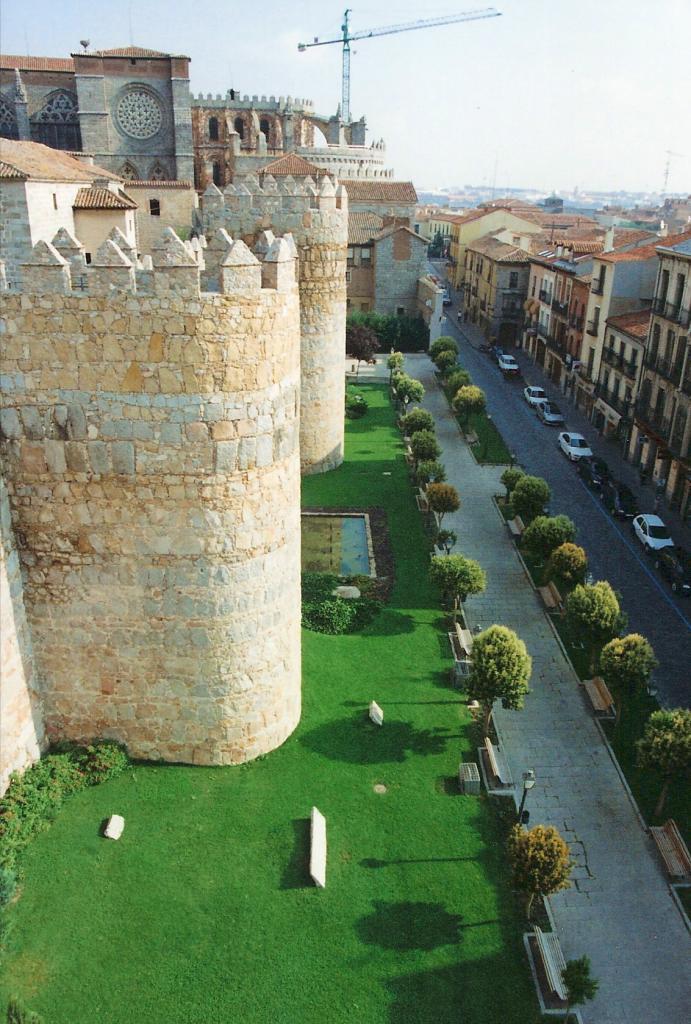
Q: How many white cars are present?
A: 4